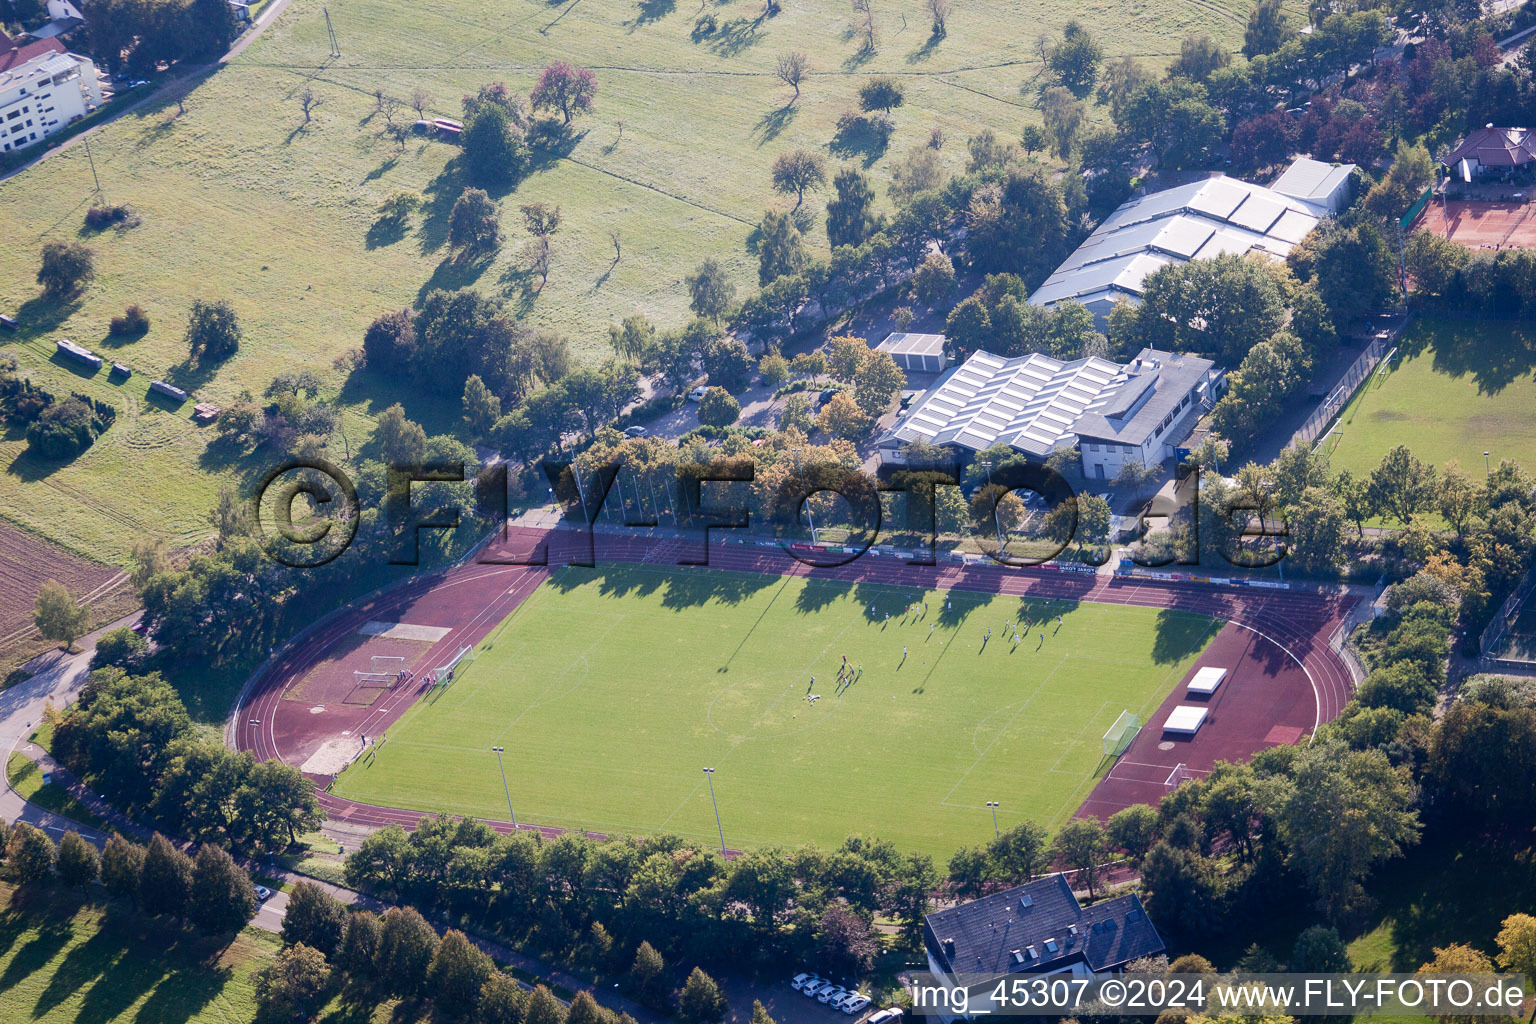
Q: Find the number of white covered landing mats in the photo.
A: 2